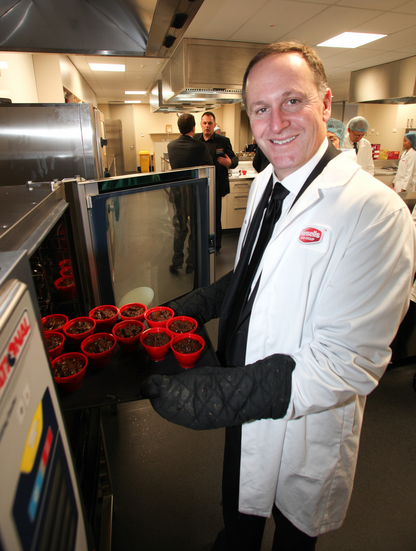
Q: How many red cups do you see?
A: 15